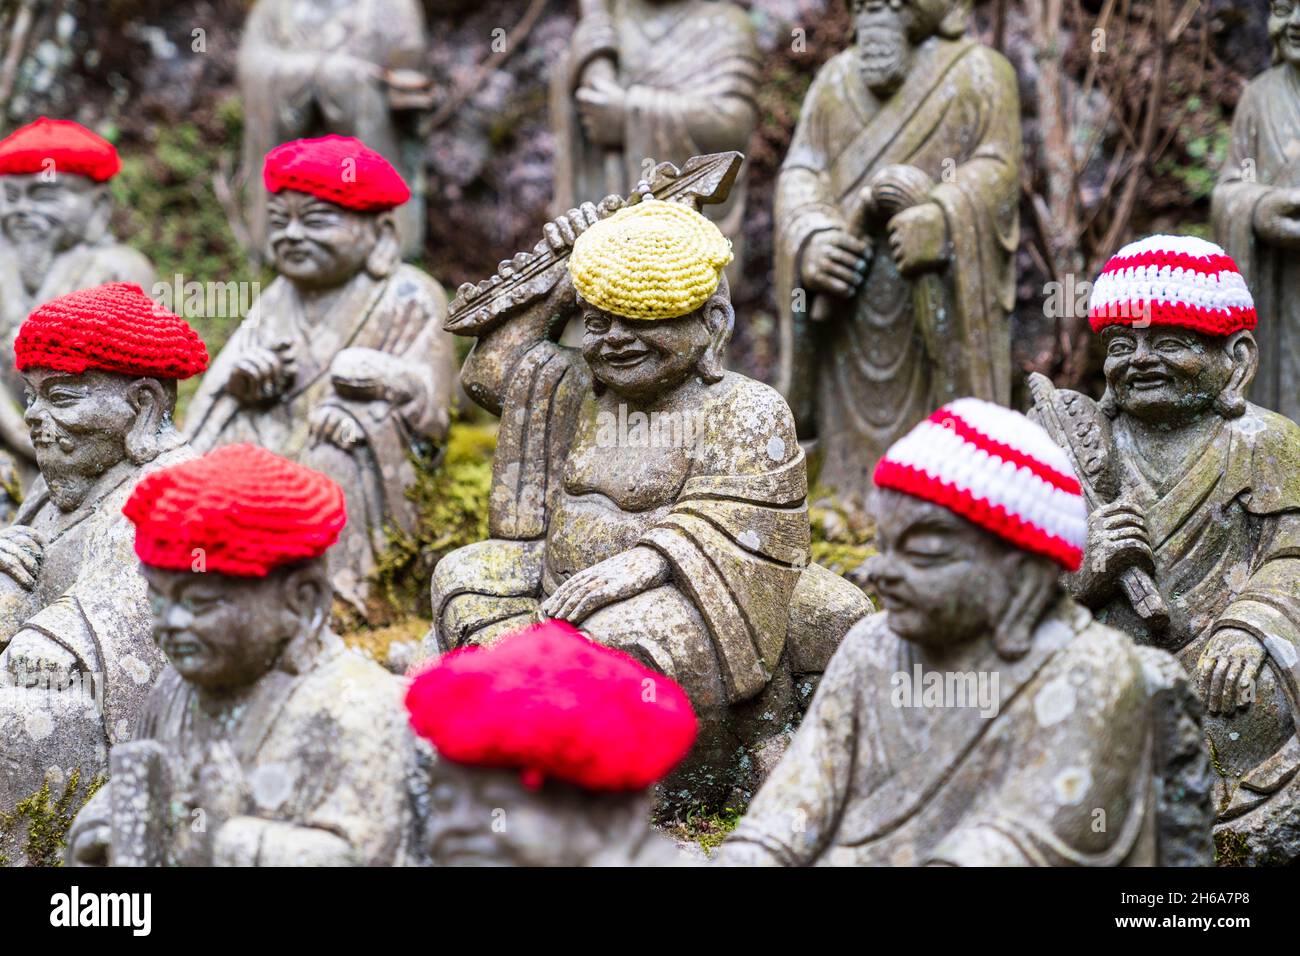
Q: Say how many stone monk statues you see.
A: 12